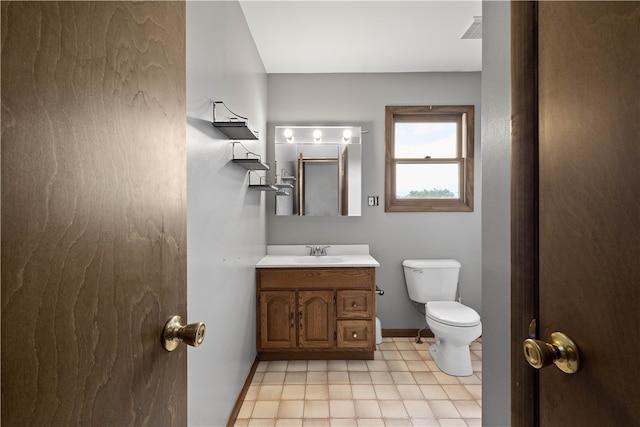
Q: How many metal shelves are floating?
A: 3